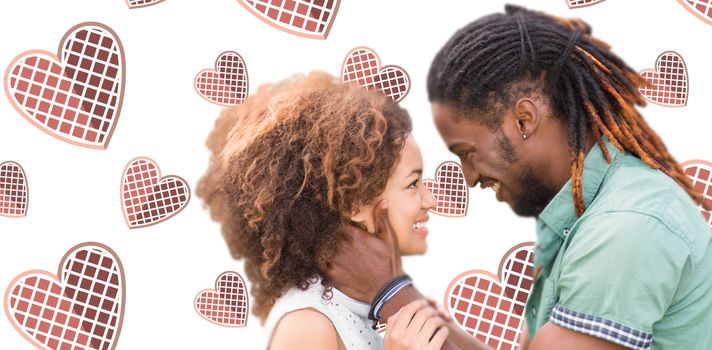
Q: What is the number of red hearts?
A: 15